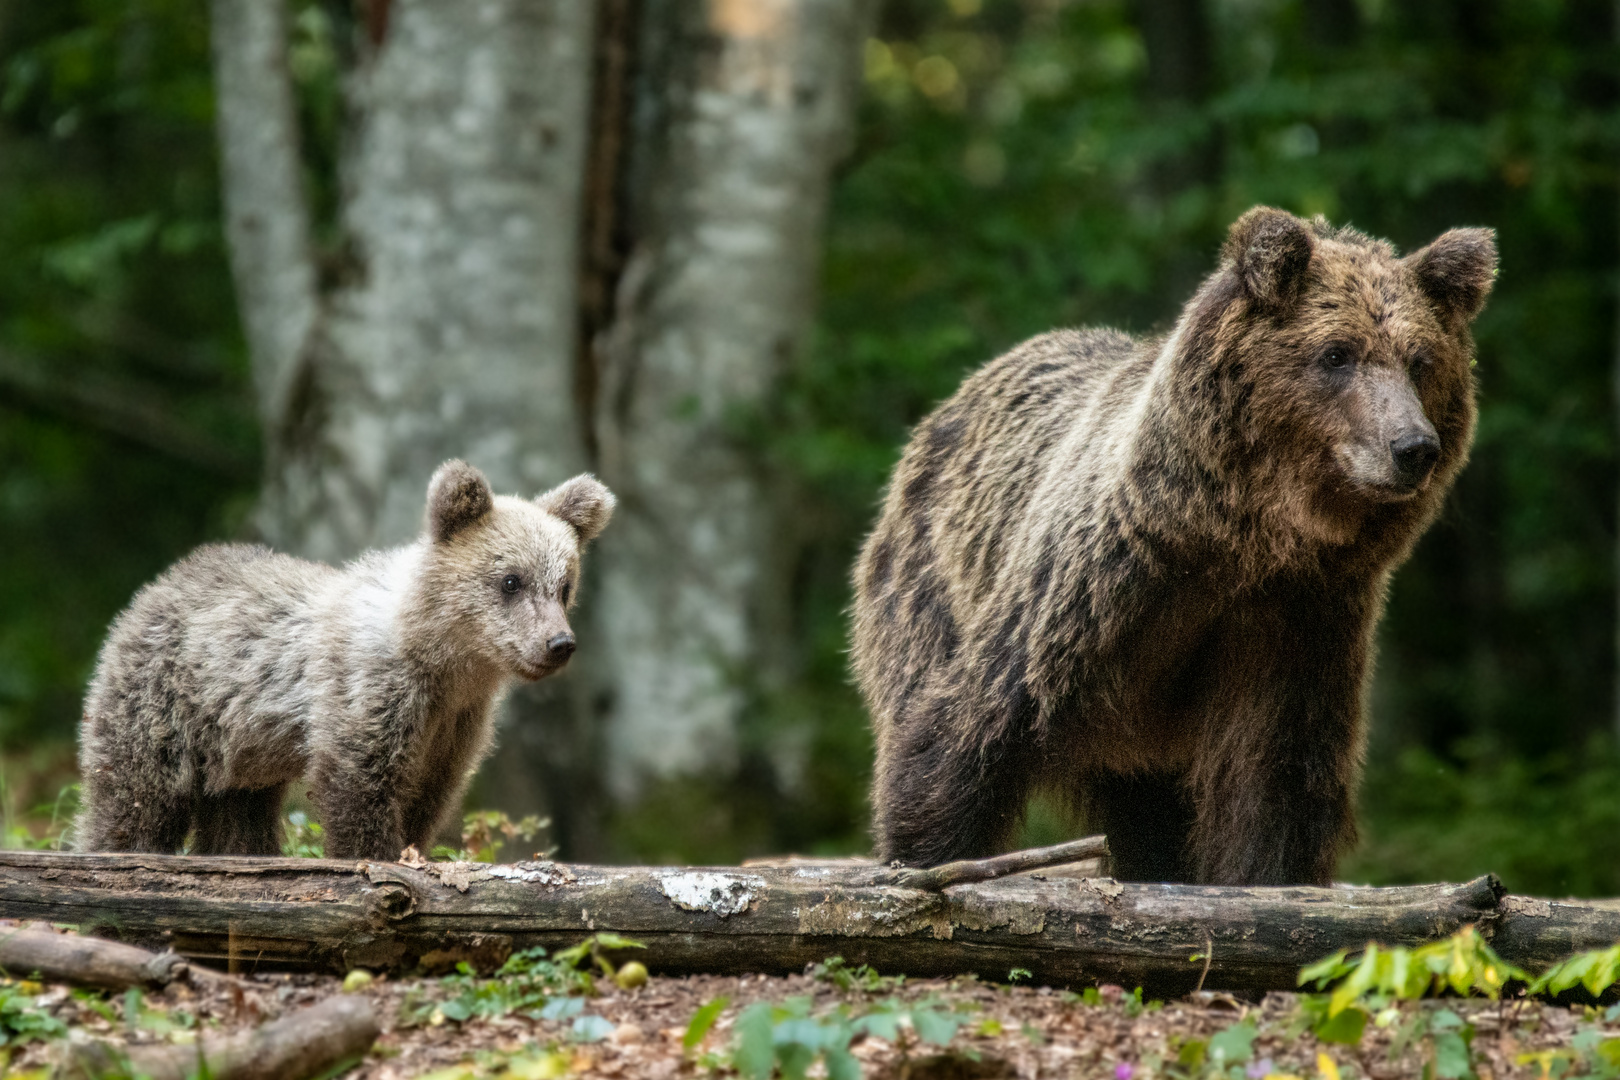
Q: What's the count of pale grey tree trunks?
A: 3